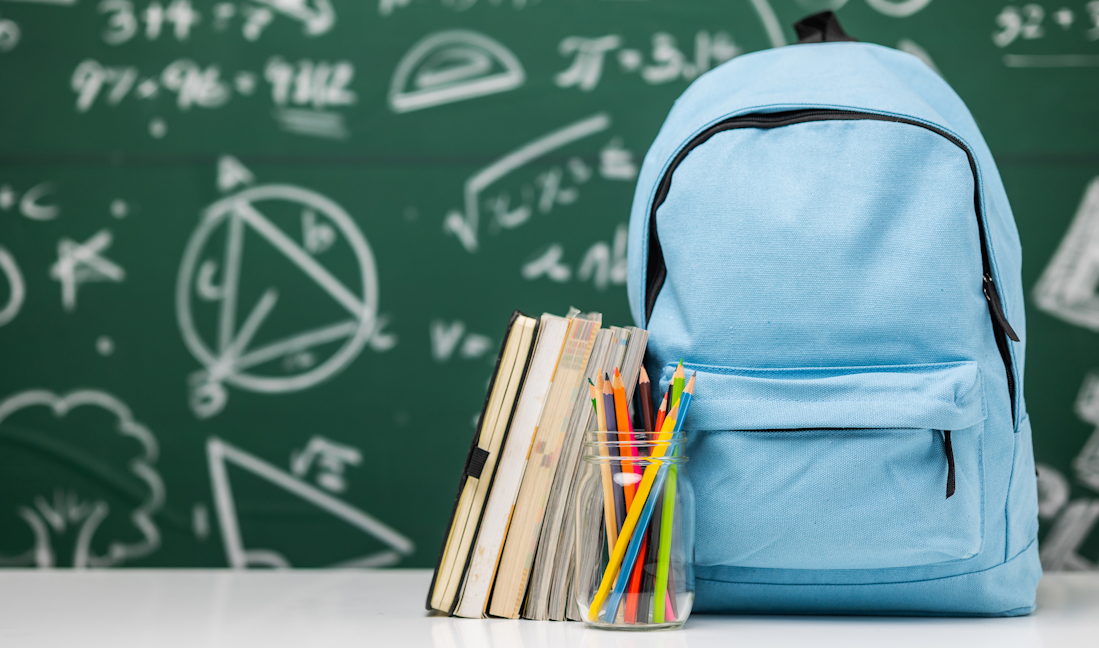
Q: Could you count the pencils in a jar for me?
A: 11